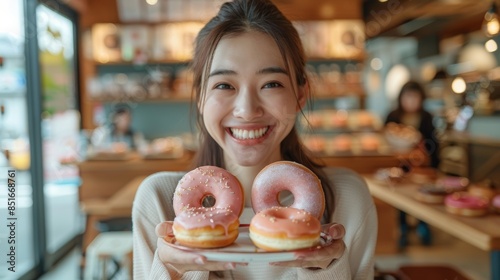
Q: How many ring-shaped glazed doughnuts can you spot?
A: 4